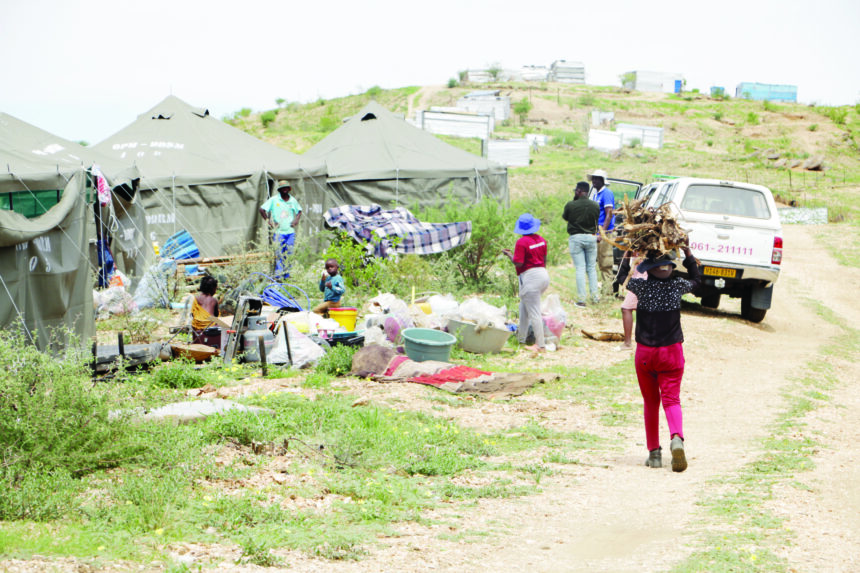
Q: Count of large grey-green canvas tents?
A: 3